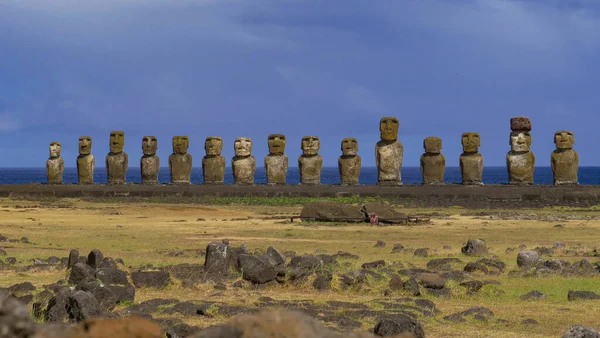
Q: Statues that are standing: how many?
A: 15